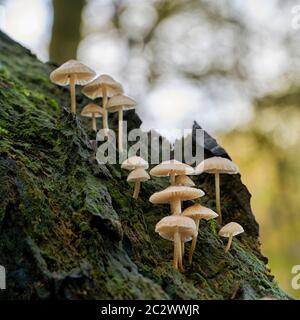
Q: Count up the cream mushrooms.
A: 13